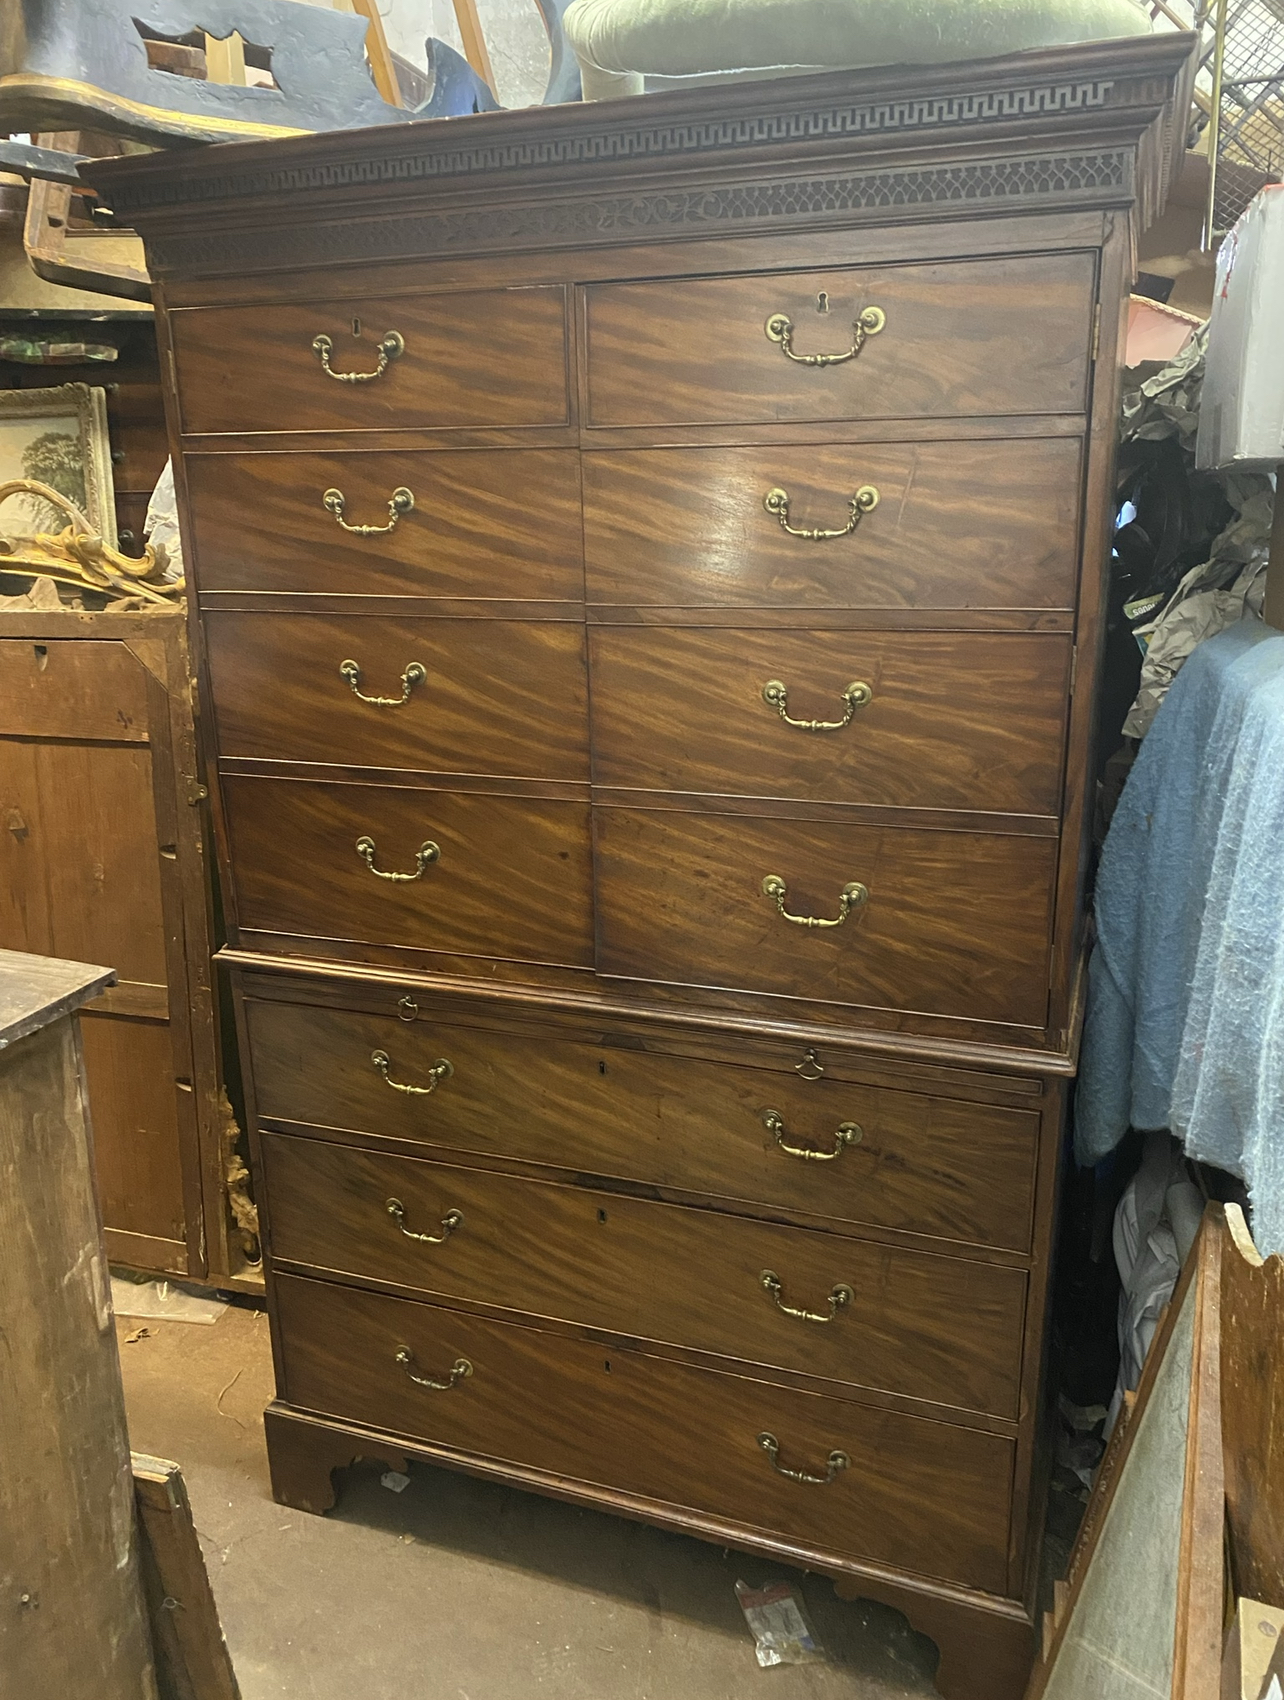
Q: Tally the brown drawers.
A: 11